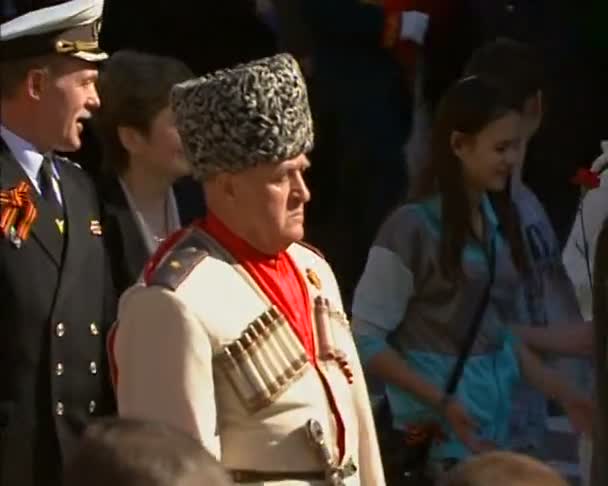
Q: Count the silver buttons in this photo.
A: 6